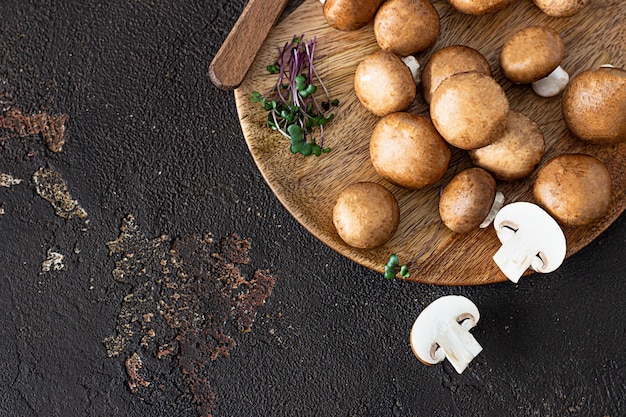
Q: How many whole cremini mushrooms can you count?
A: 14